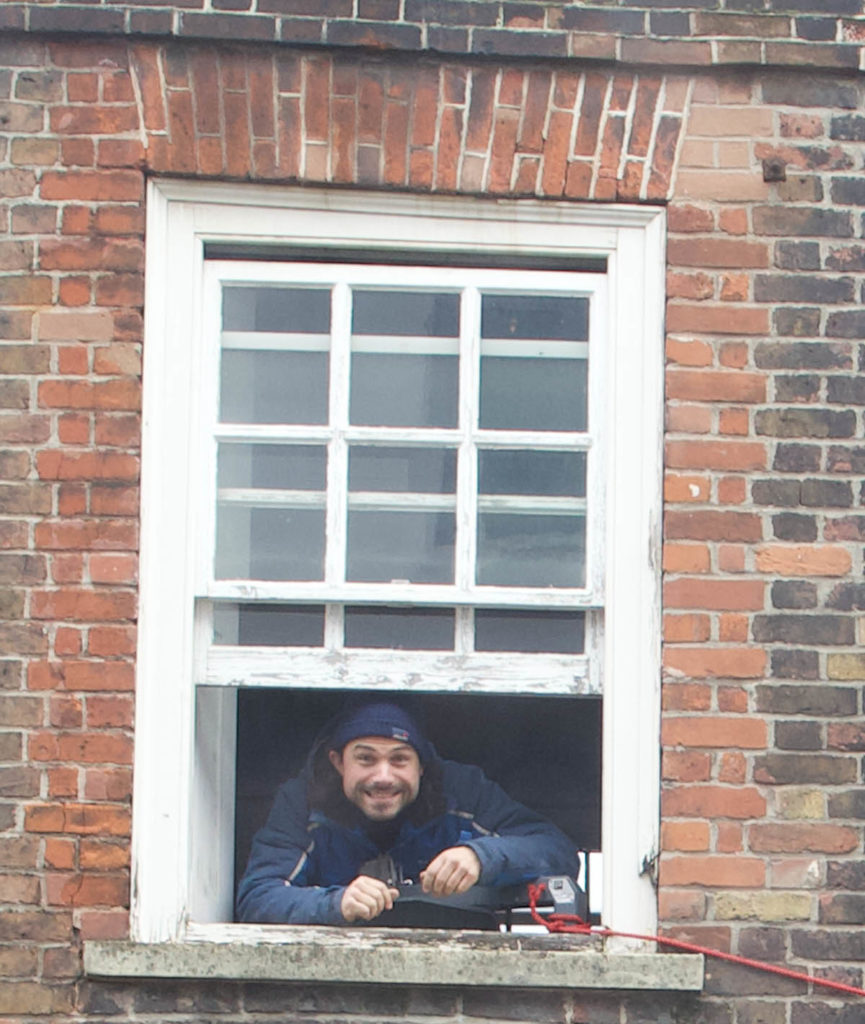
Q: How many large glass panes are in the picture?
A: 6